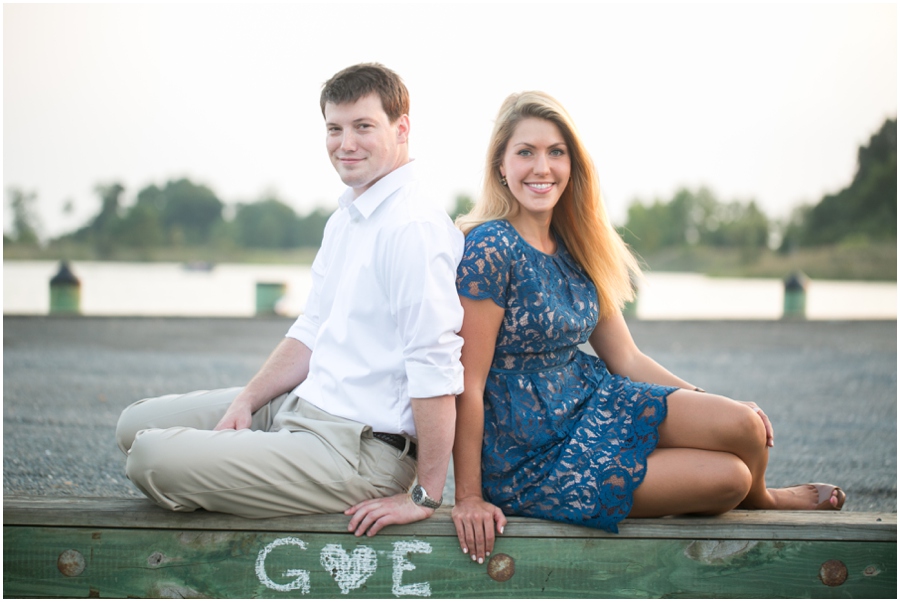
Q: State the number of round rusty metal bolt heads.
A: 3